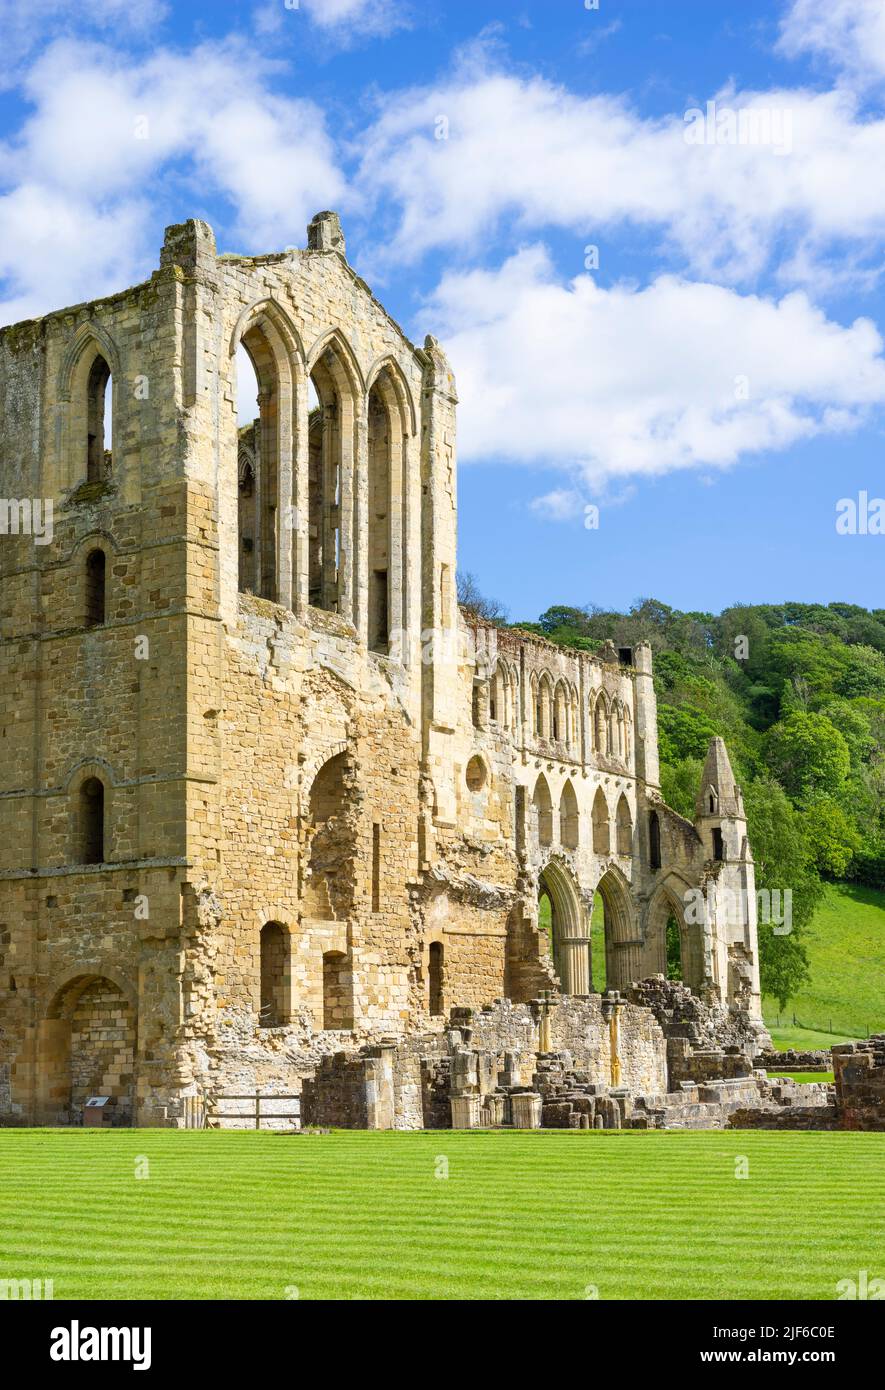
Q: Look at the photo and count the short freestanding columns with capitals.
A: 2